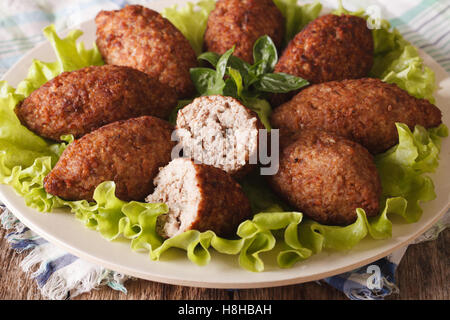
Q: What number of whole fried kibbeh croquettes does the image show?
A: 7